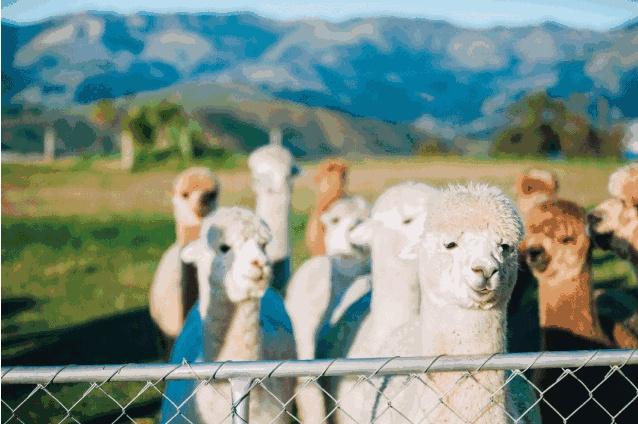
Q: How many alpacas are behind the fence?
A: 10